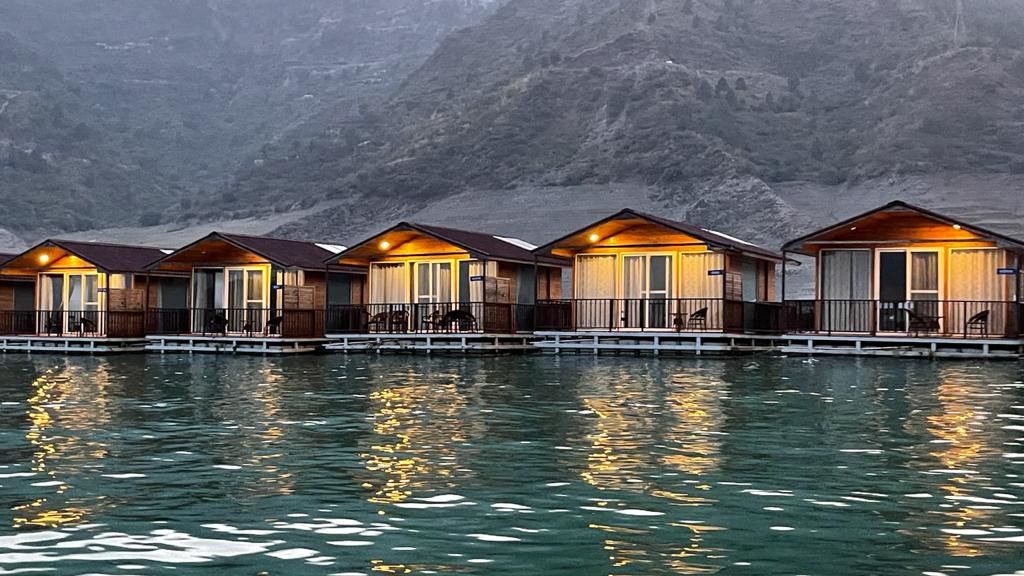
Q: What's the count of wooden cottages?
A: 5